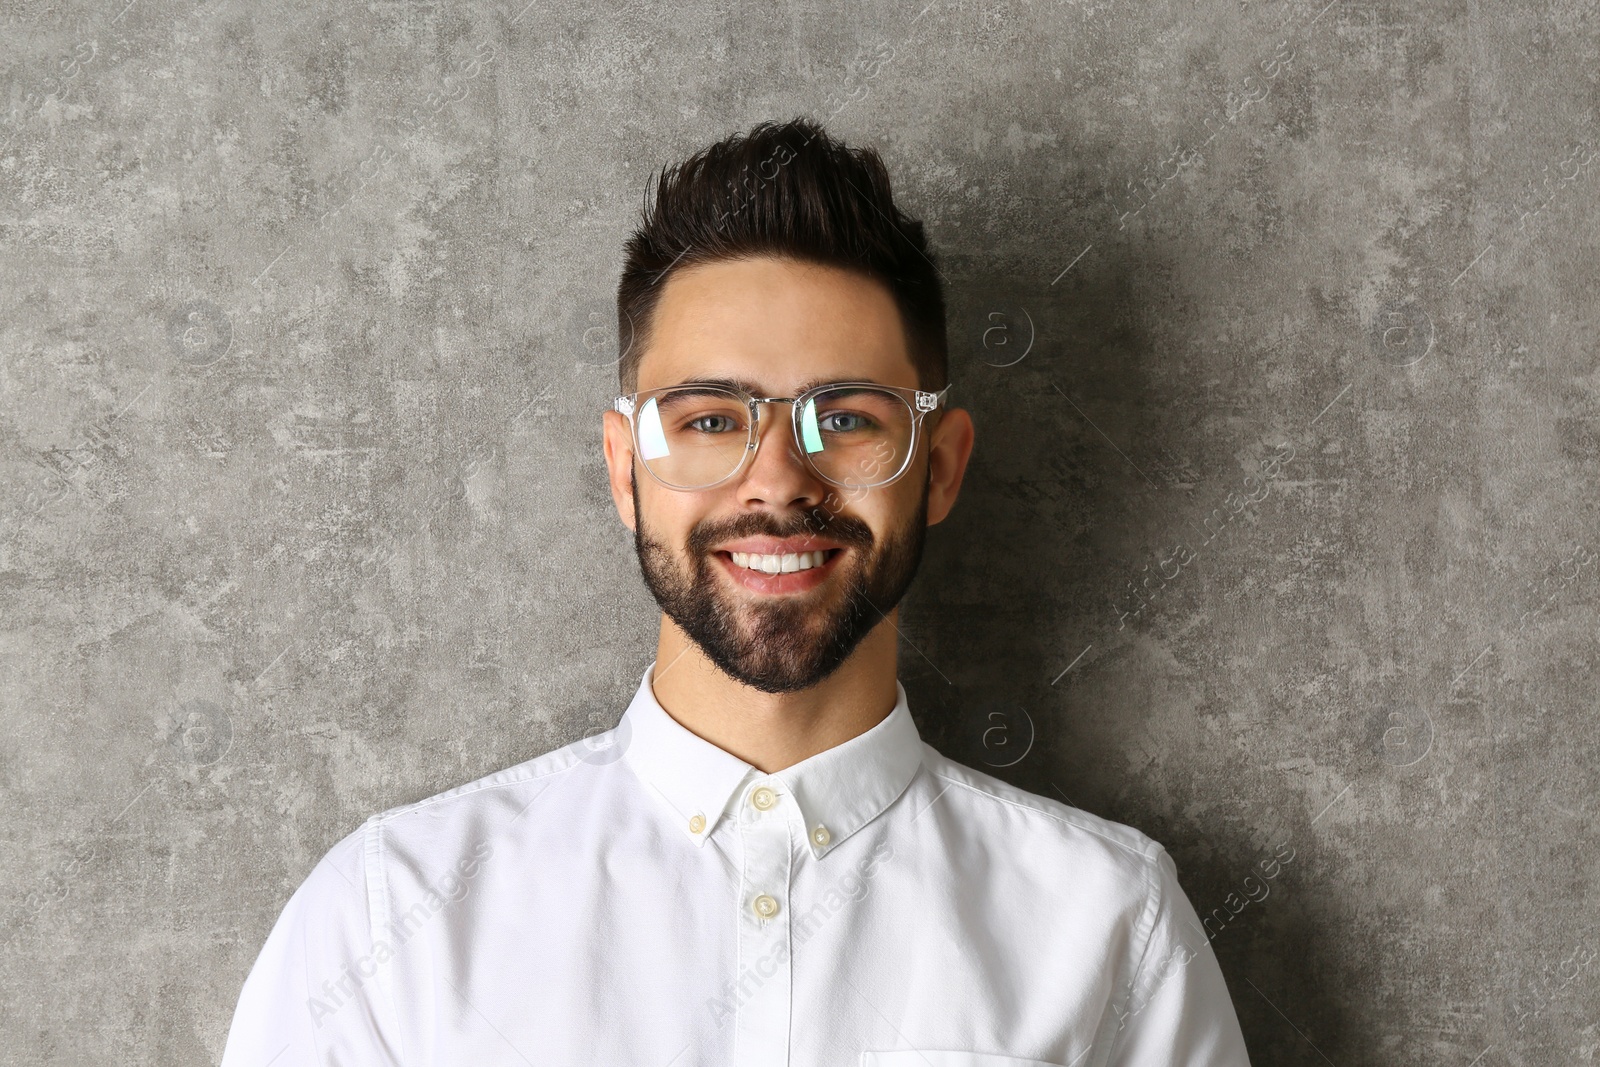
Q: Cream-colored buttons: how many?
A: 4